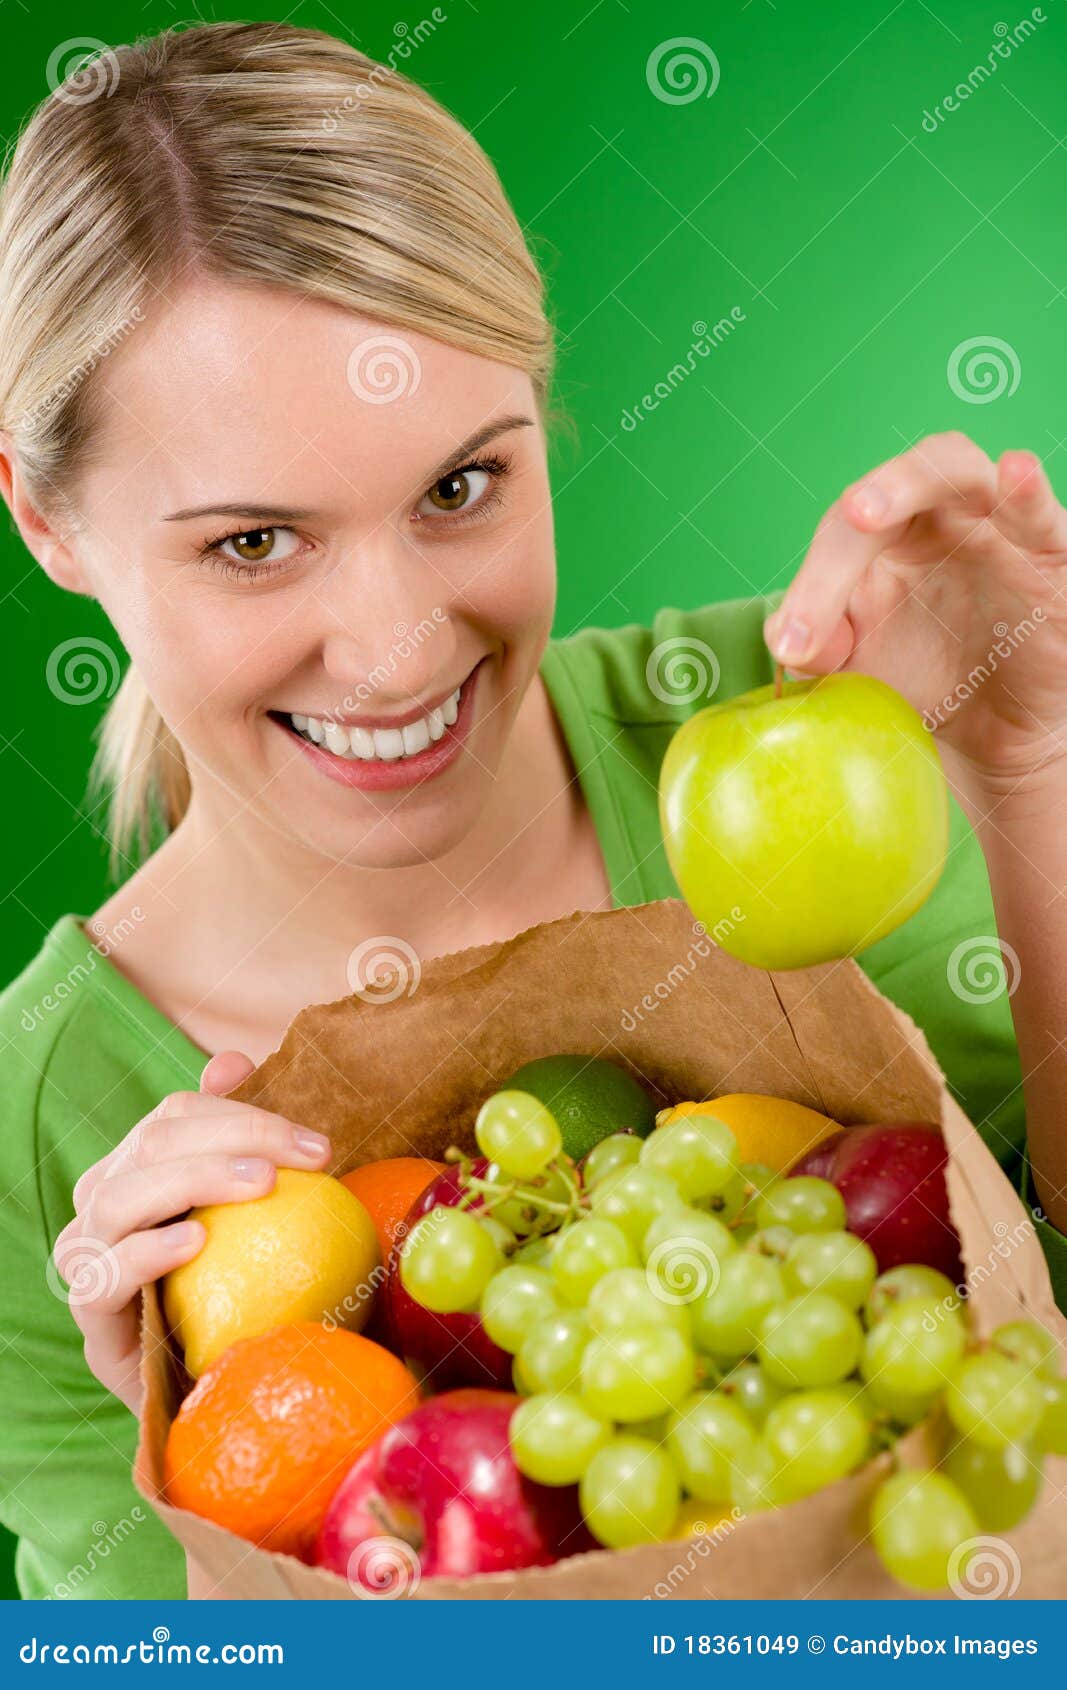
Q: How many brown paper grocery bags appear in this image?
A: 1